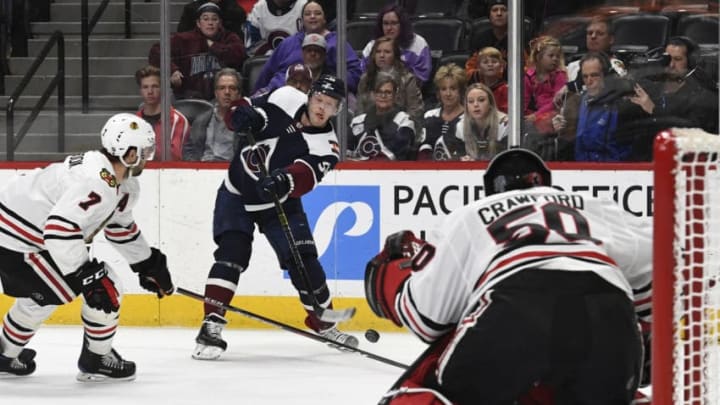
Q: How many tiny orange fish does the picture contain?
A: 0